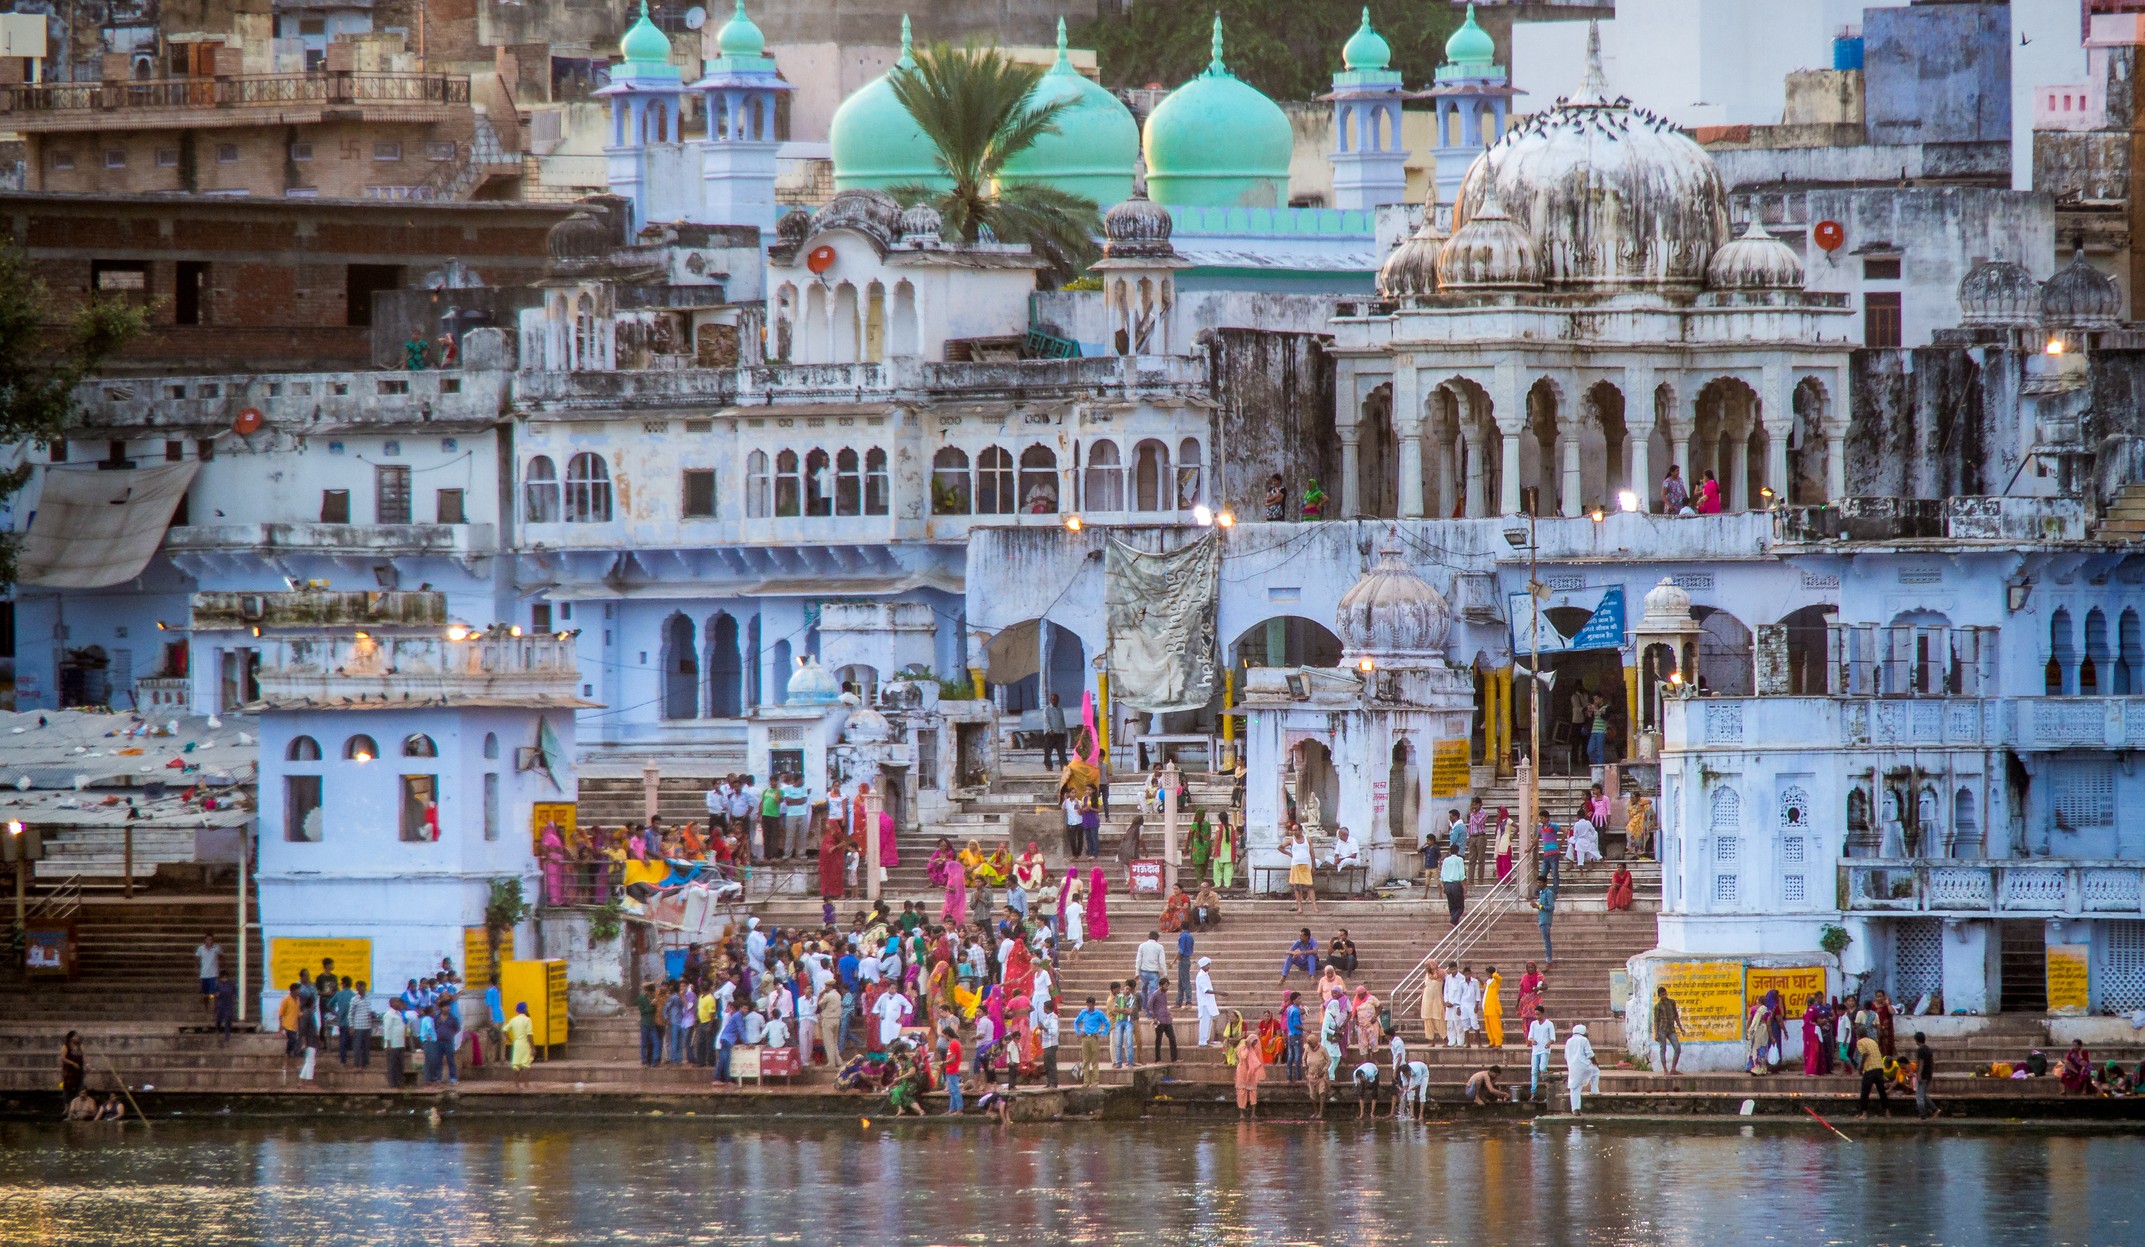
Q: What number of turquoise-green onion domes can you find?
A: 7